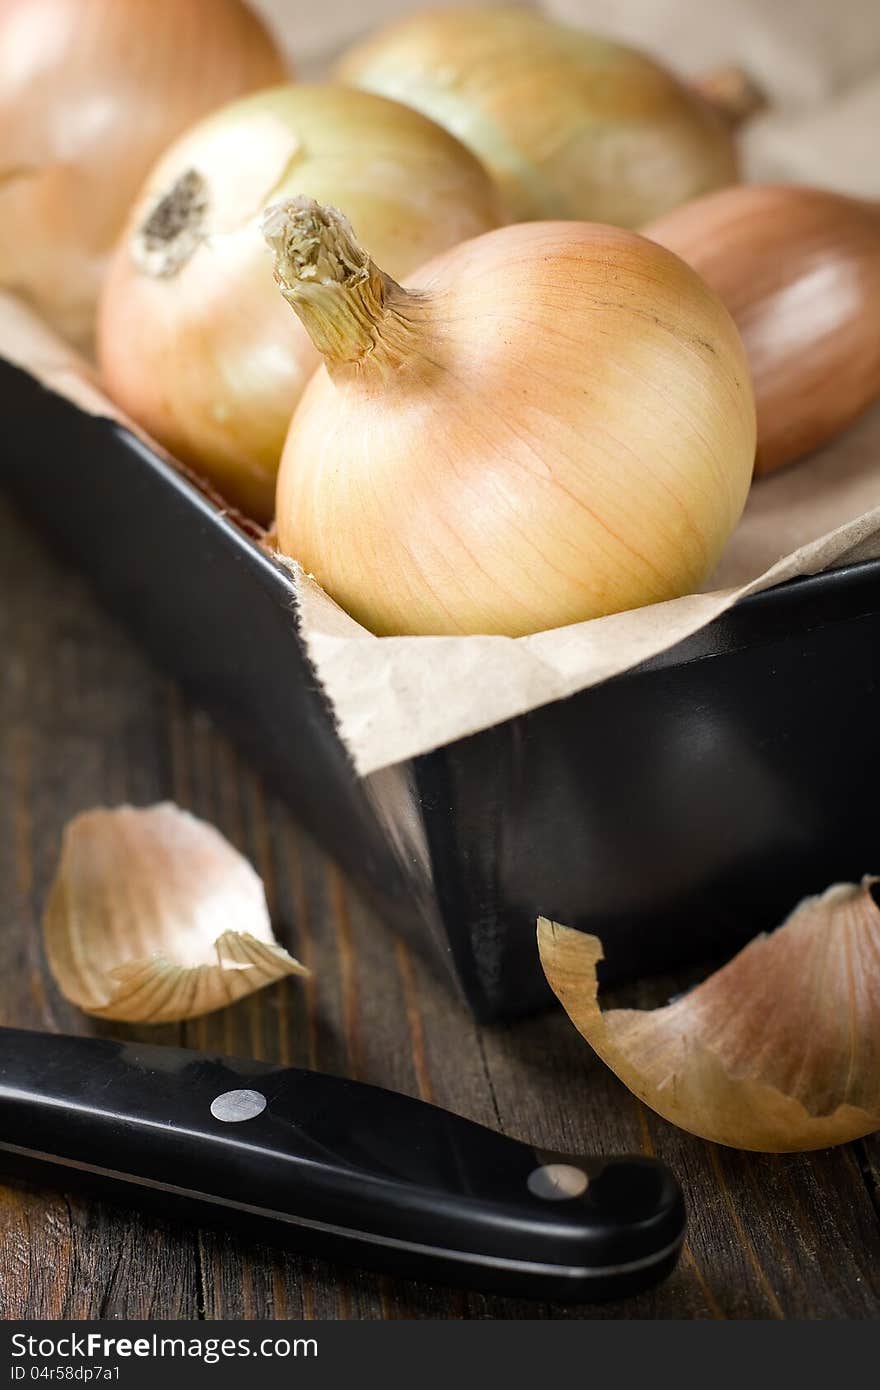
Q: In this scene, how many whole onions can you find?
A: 5